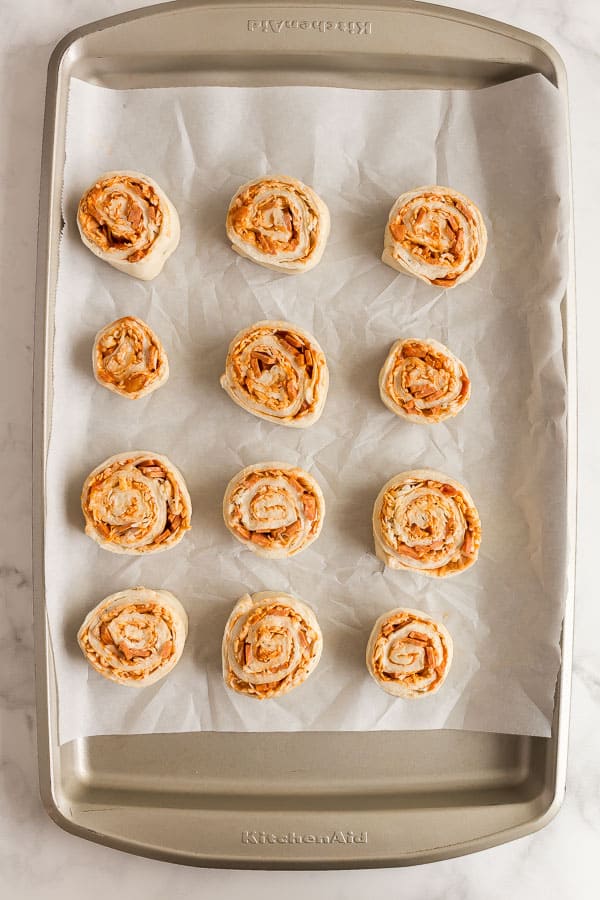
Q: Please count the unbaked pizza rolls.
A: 12